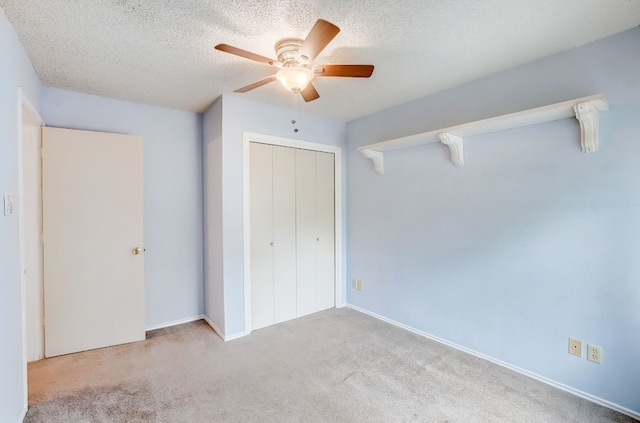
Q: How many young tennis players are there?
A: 0